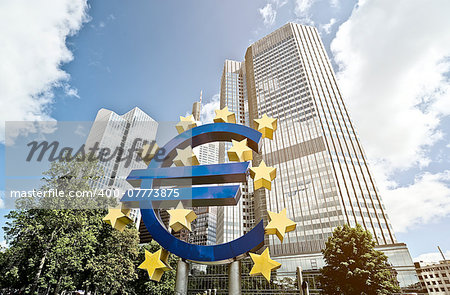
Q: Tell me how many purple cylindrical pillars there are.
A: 0